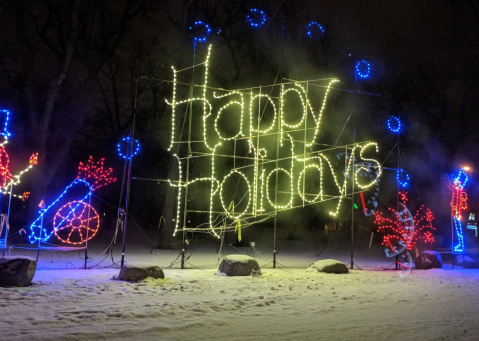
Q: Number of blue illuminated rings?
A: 7